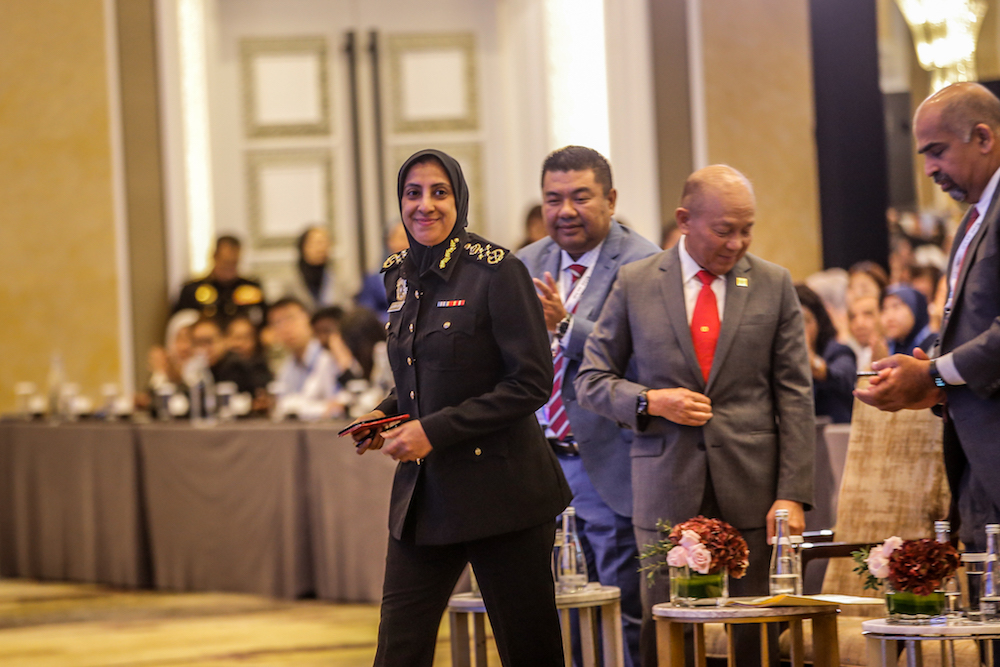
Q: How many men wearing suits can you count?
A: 3